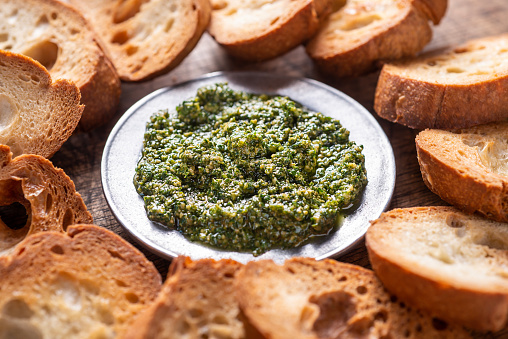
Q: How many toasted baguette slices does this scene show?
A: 12